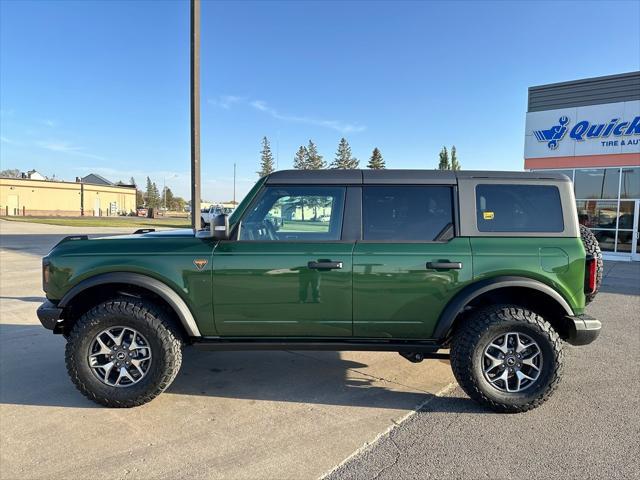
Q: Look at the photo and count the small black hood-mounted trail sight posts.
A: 2